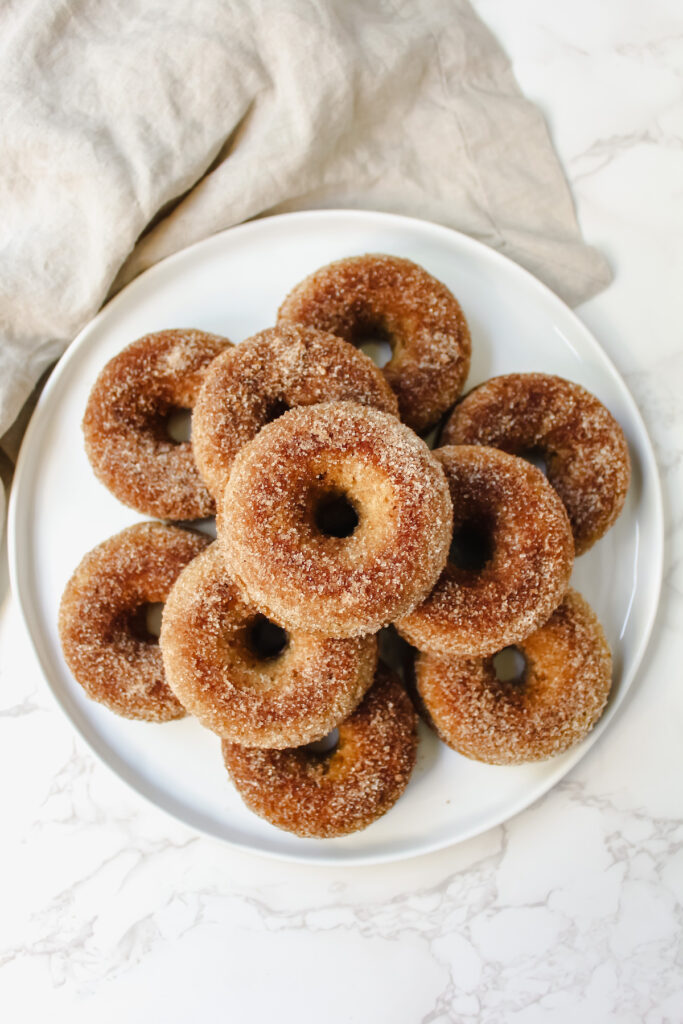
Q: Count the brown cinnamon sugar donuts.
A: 10